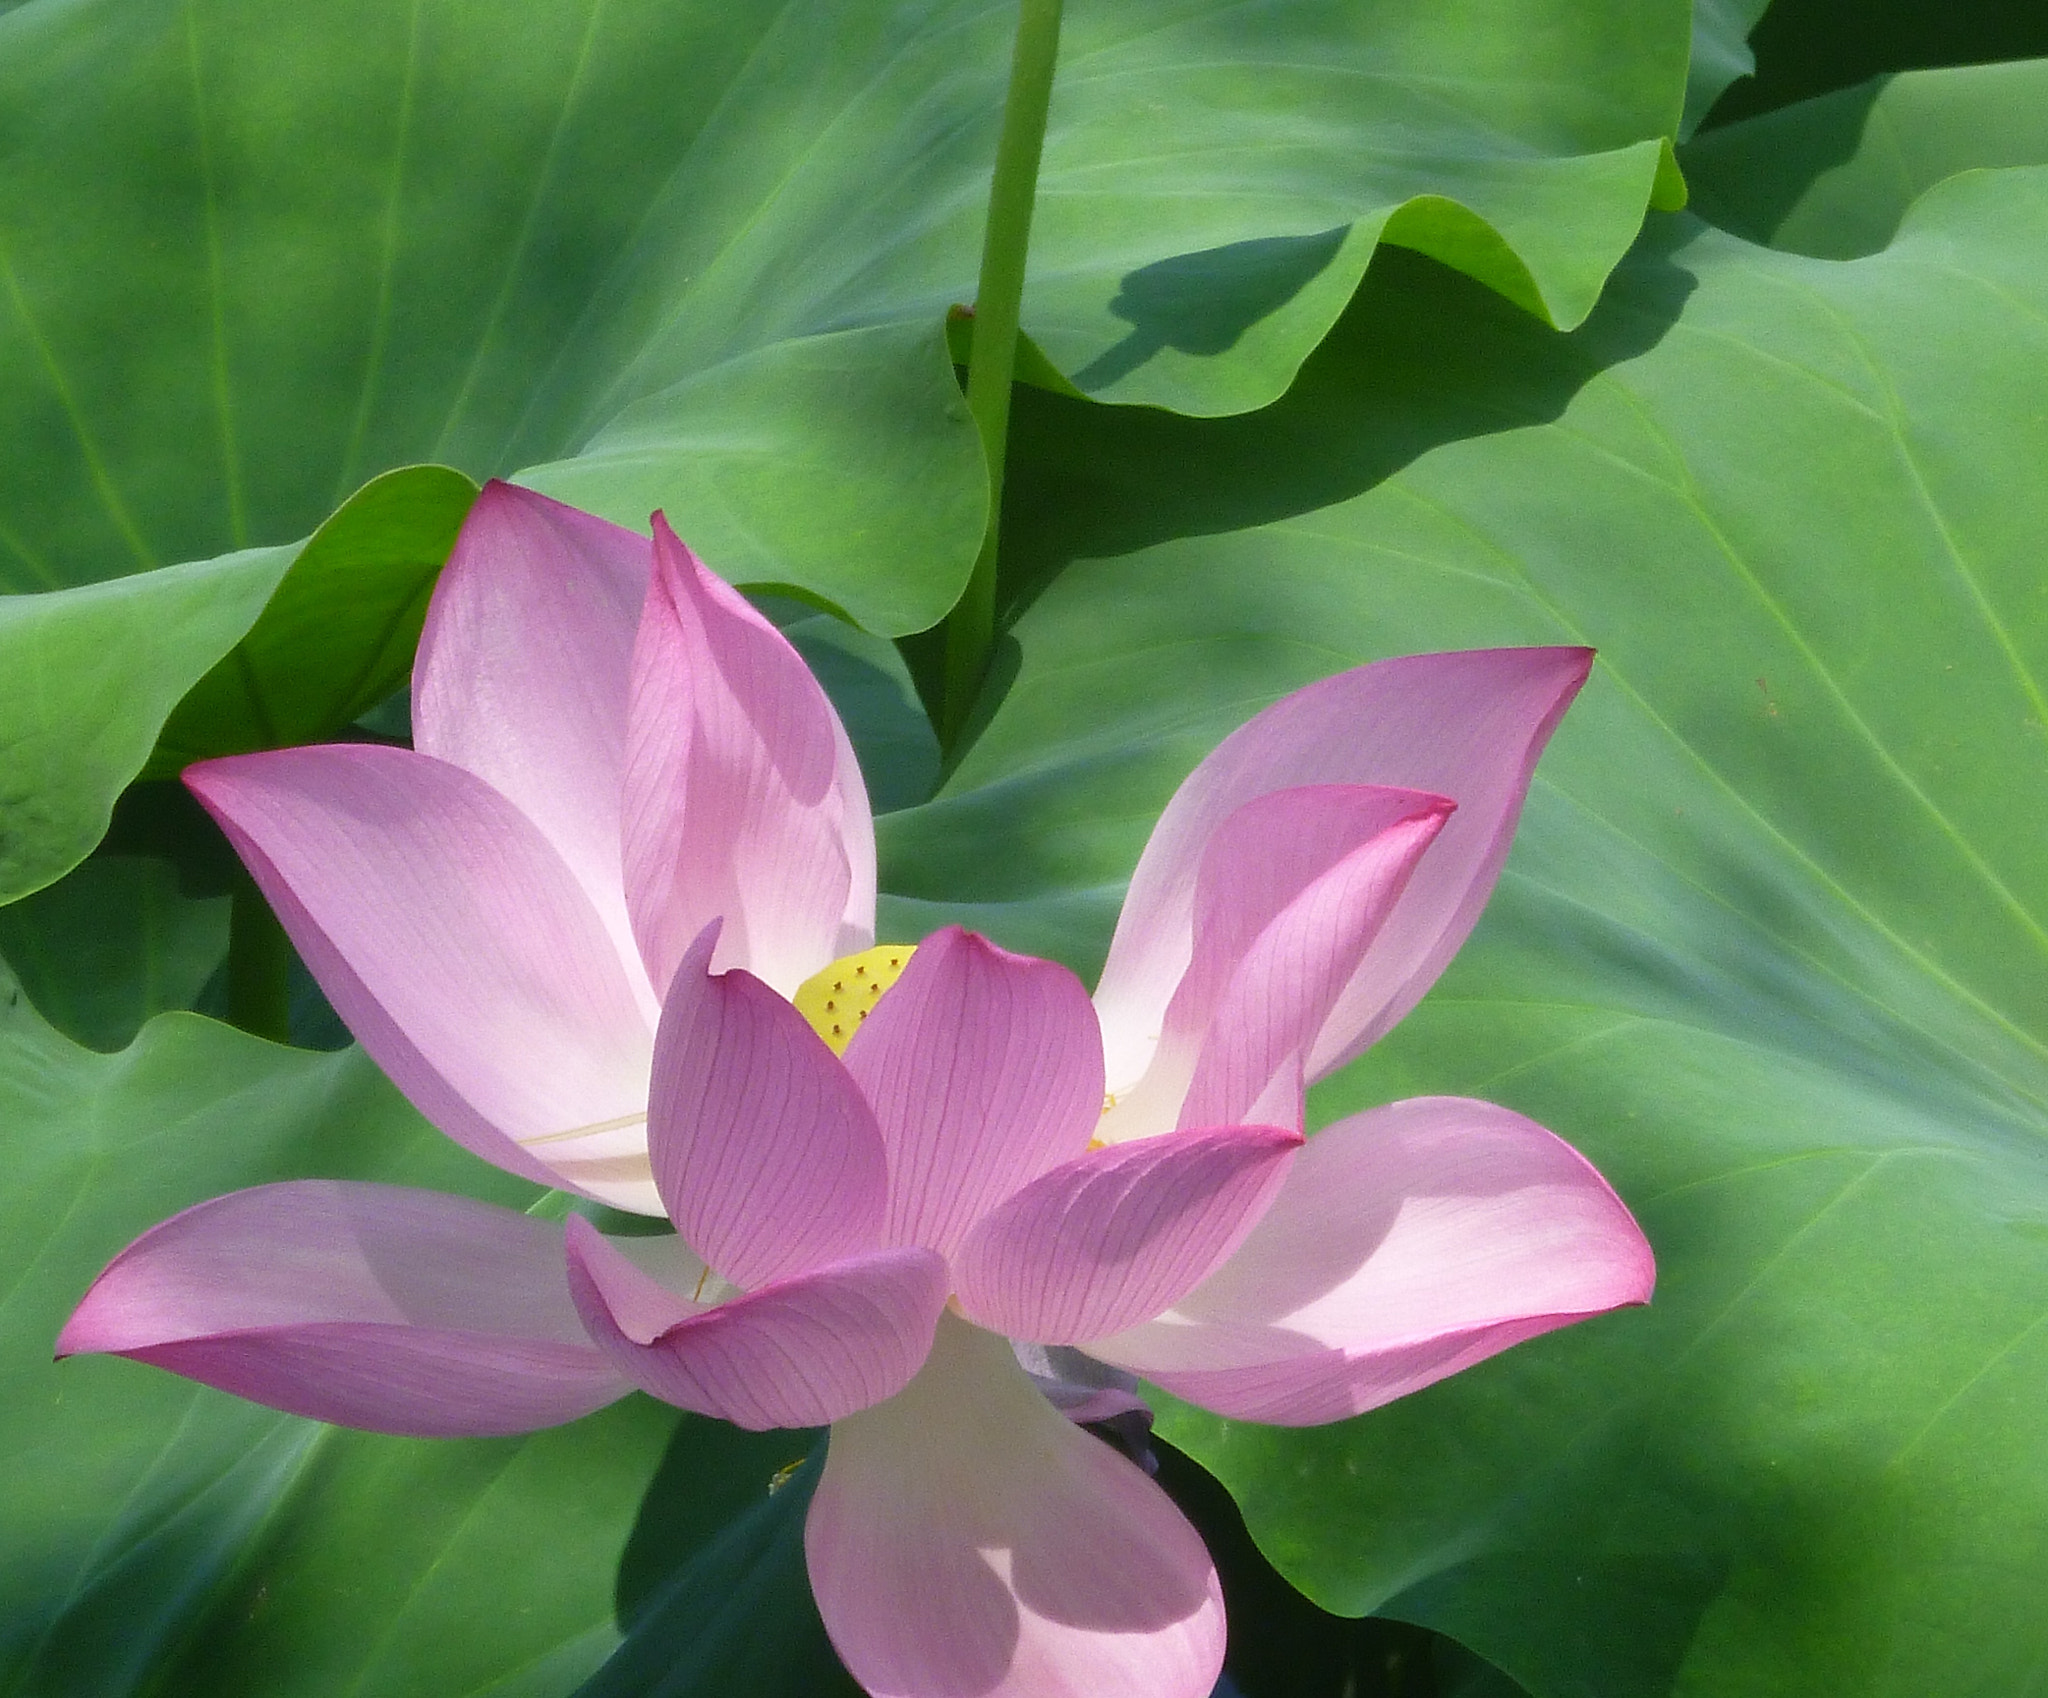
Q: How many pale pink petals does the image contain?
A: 12